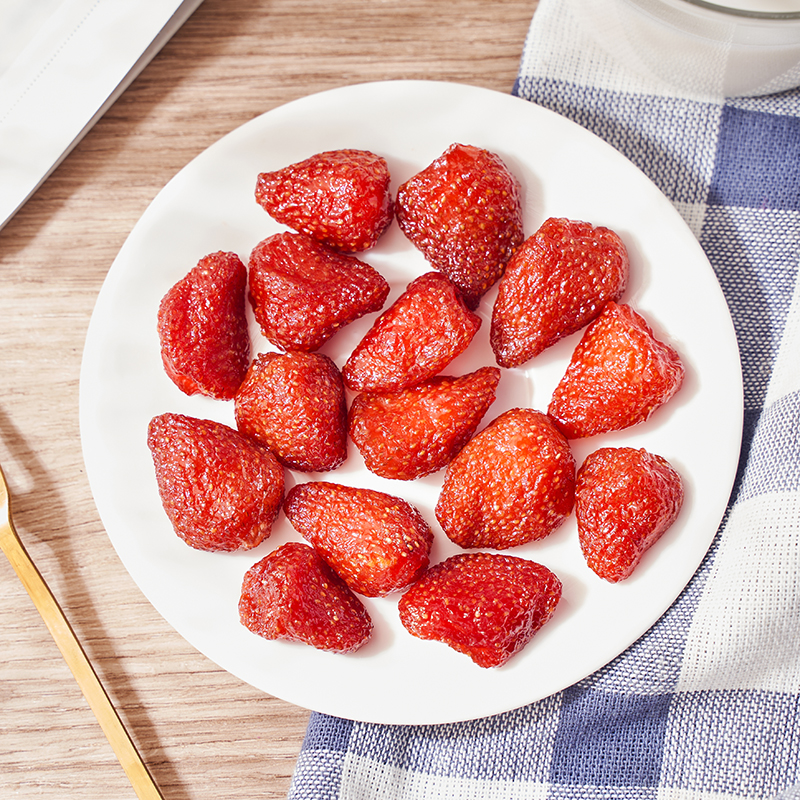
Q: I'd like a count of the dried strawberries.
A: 15